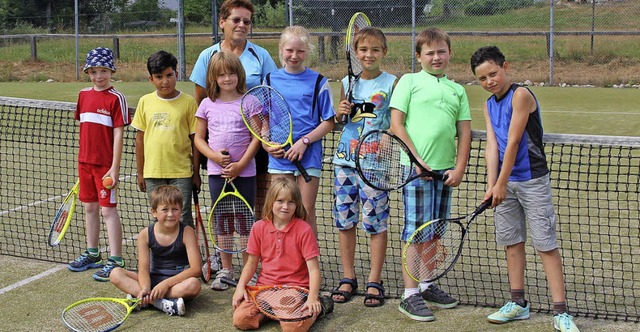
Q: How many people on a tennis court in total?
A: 10